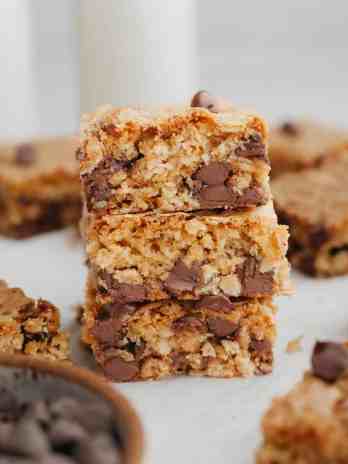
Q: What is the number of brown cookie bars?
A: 8